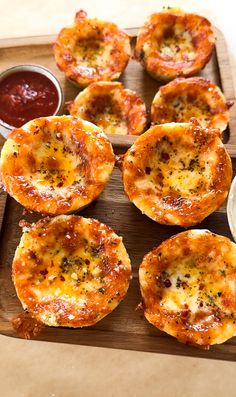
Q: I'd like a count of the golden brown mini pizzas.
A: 8